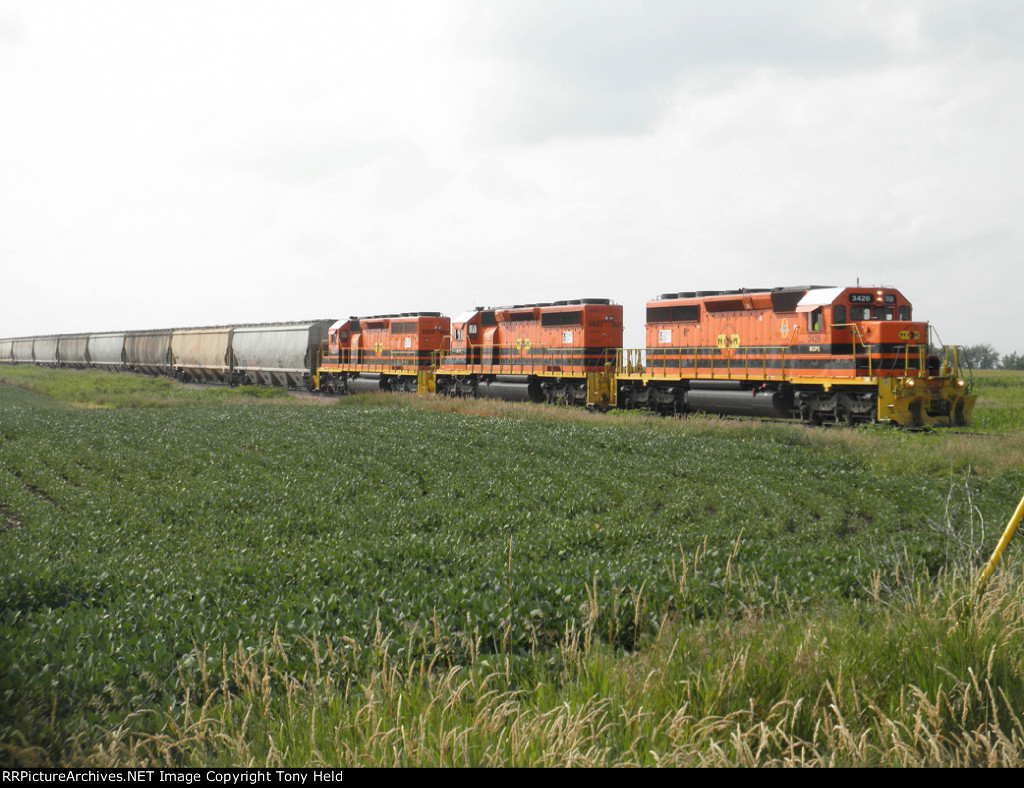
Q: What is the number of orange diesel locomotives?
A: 3